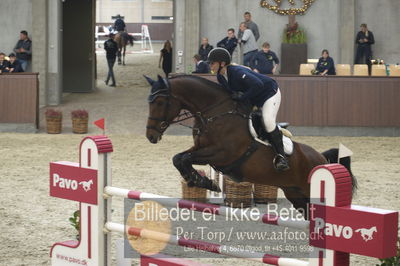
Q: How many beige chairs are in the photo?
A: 5